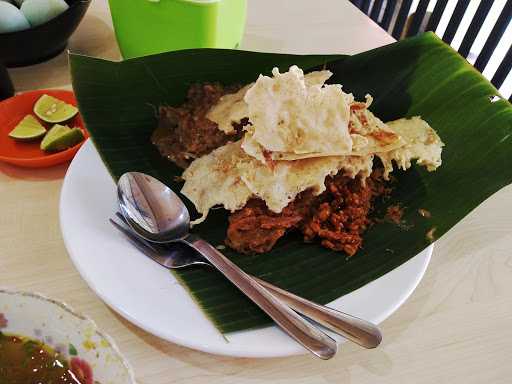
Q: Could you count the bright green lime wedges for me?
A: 3